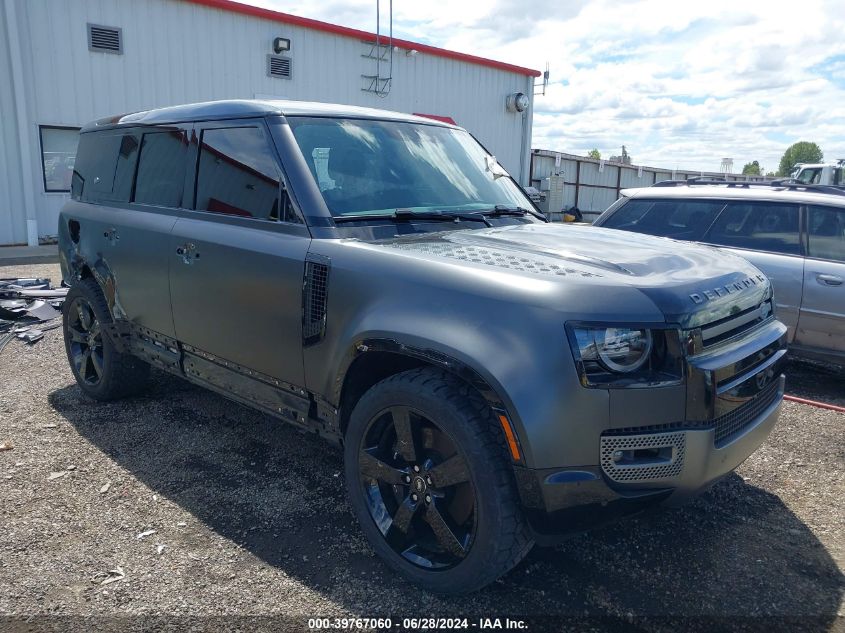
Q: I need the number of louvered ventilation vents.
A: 2